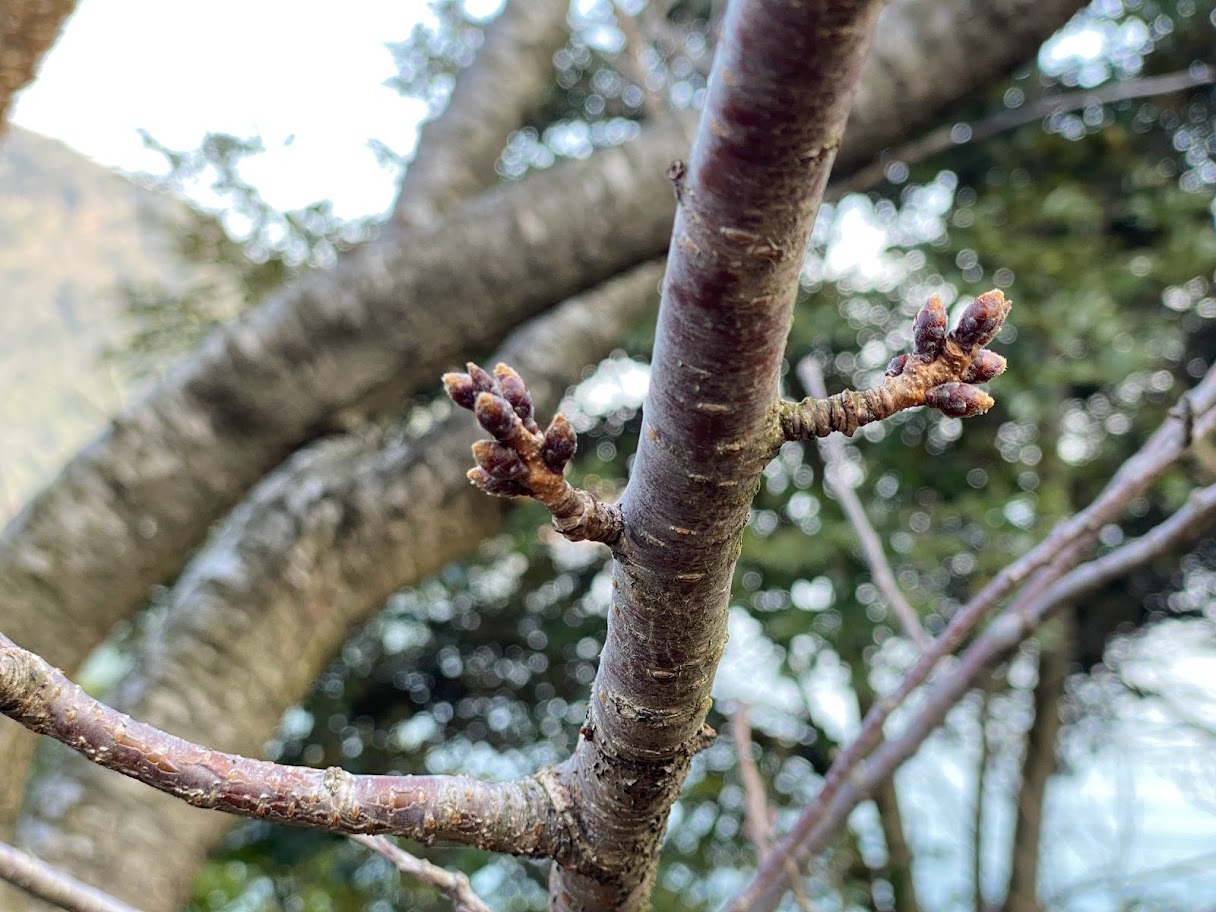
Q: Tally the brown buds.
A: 12